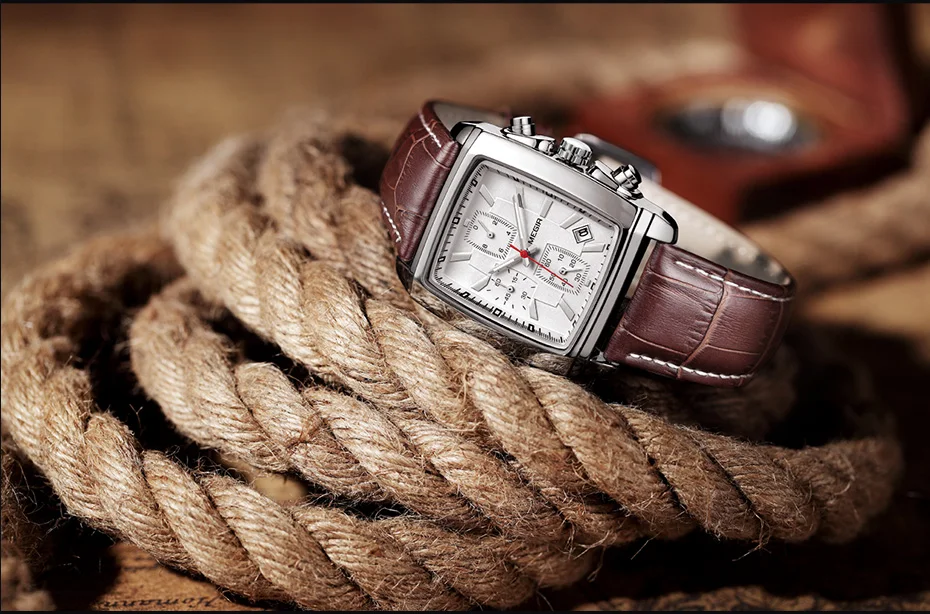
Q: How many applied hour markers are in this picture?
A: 11